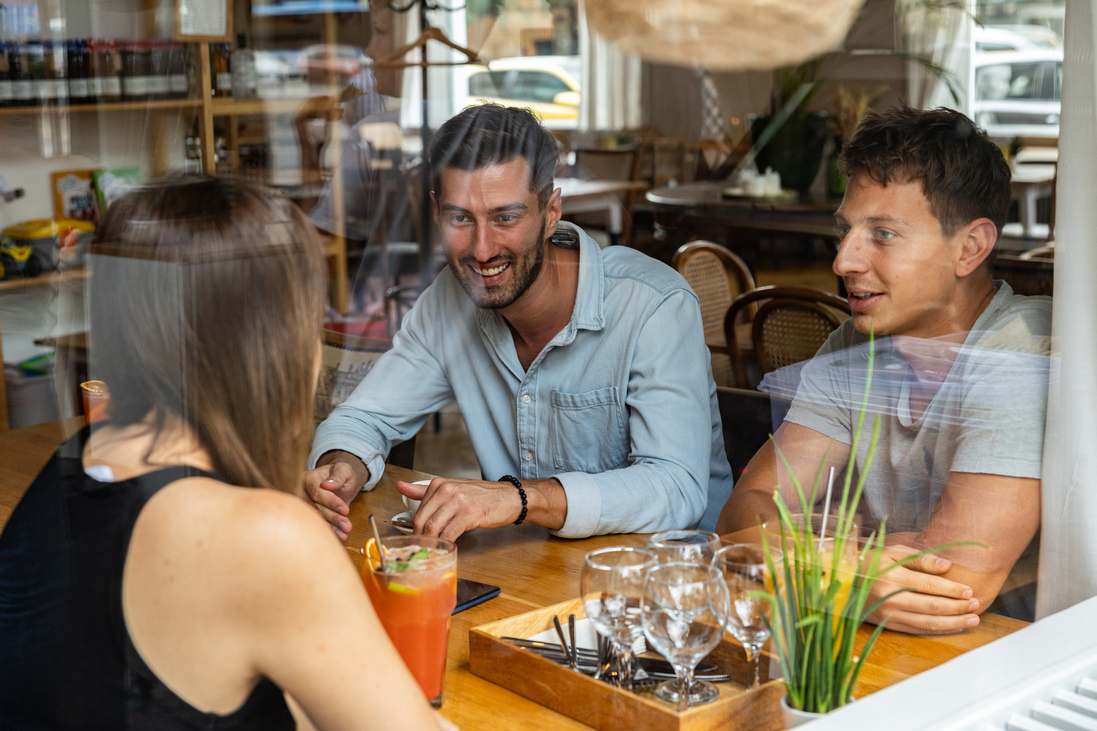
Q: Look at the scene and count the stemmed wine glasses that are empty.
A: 4